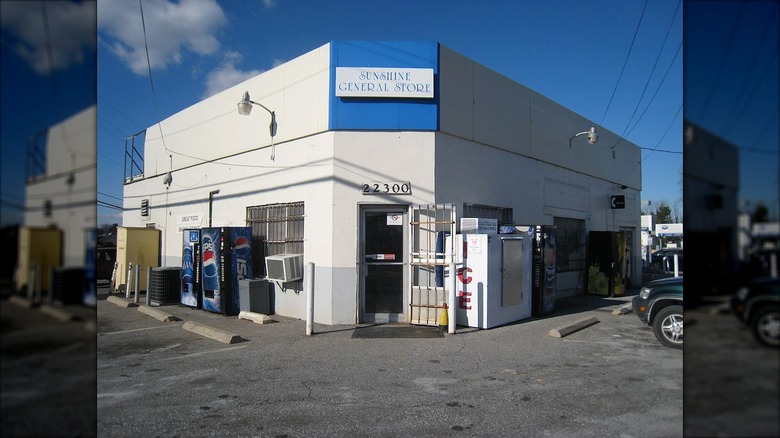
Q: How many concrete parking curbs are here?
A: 6